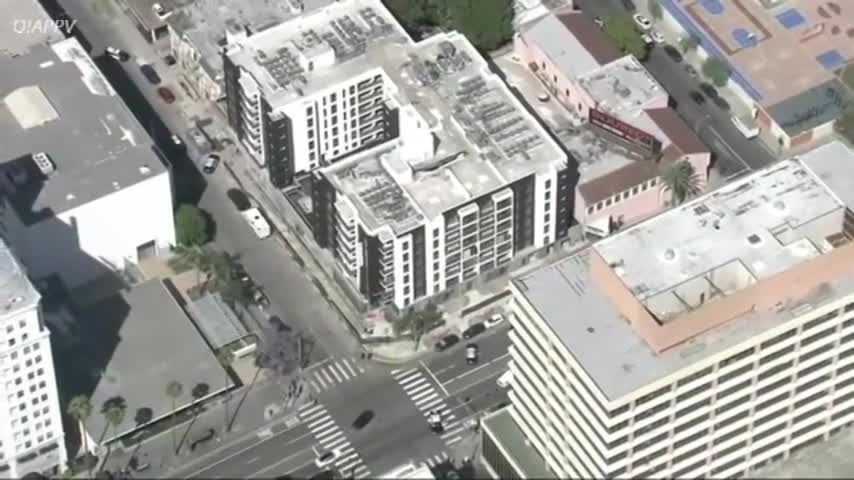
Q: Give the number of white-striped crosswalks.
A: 4